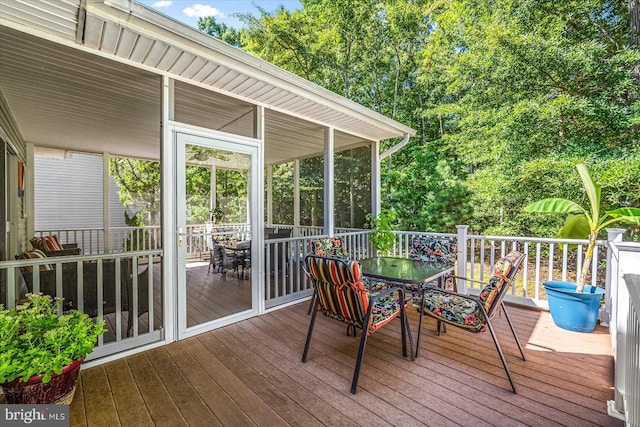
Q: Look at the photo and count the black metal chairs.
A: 4